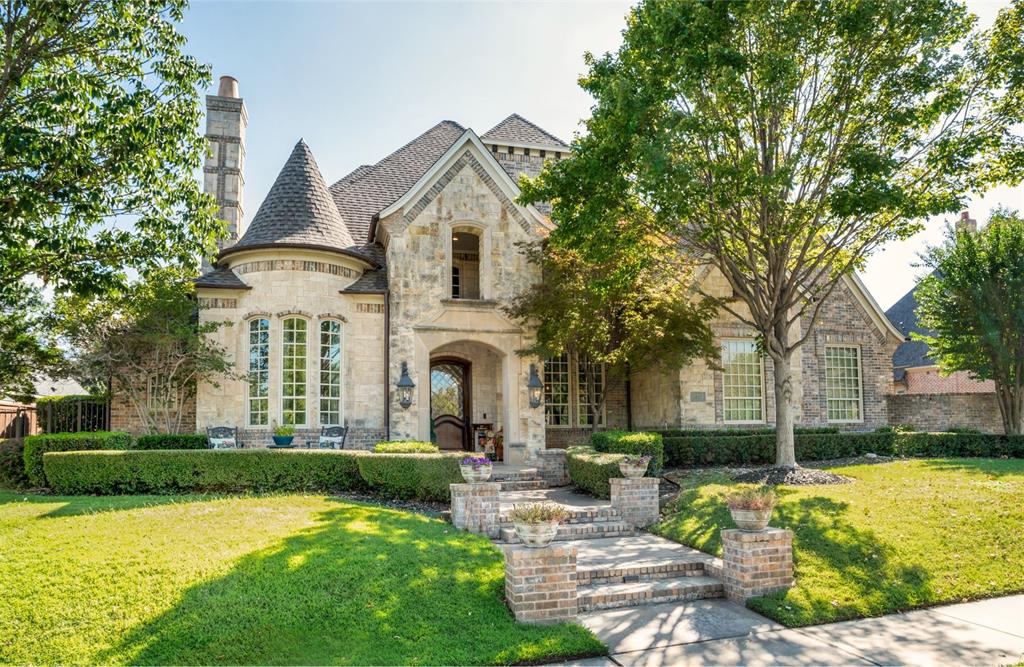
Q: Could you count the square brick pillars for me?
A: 4